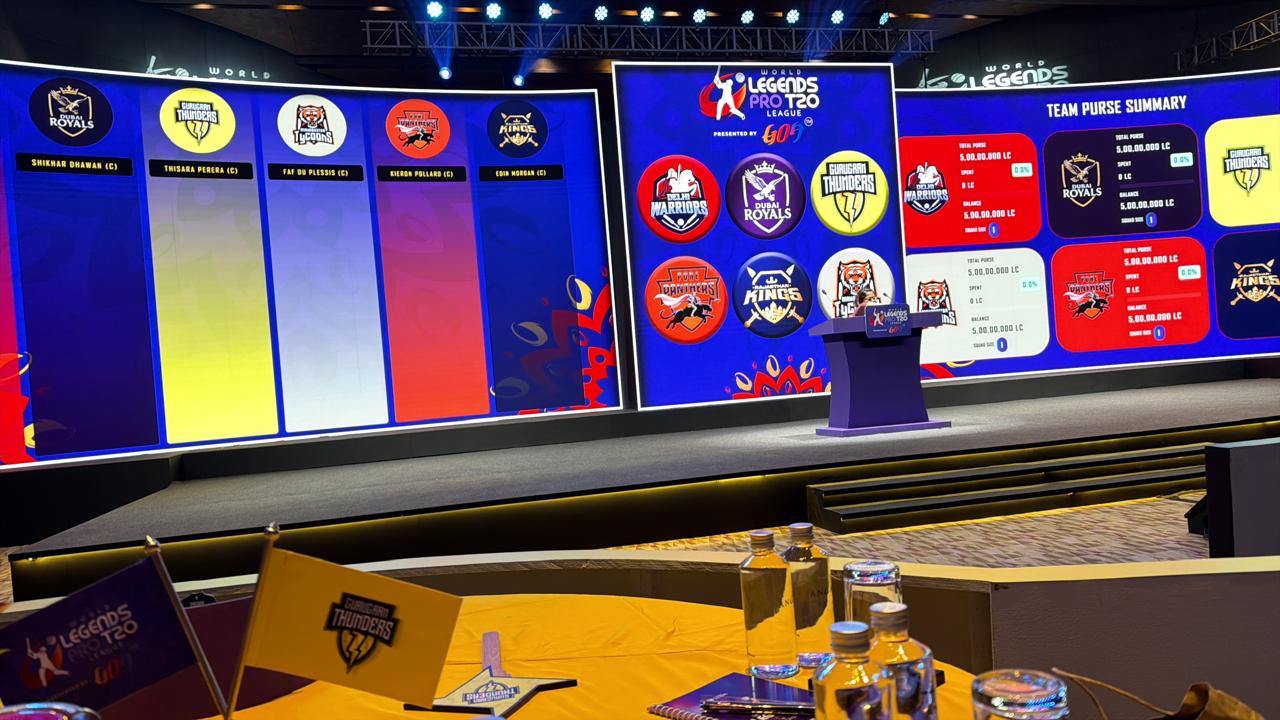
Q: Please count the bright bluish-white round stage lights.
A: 12